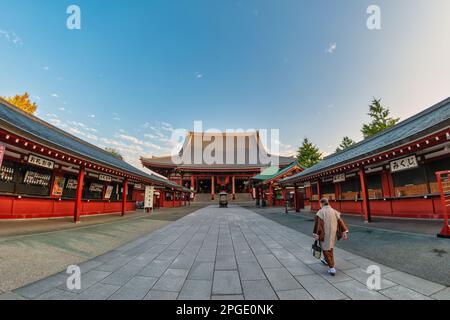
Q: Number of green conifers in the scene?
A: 3